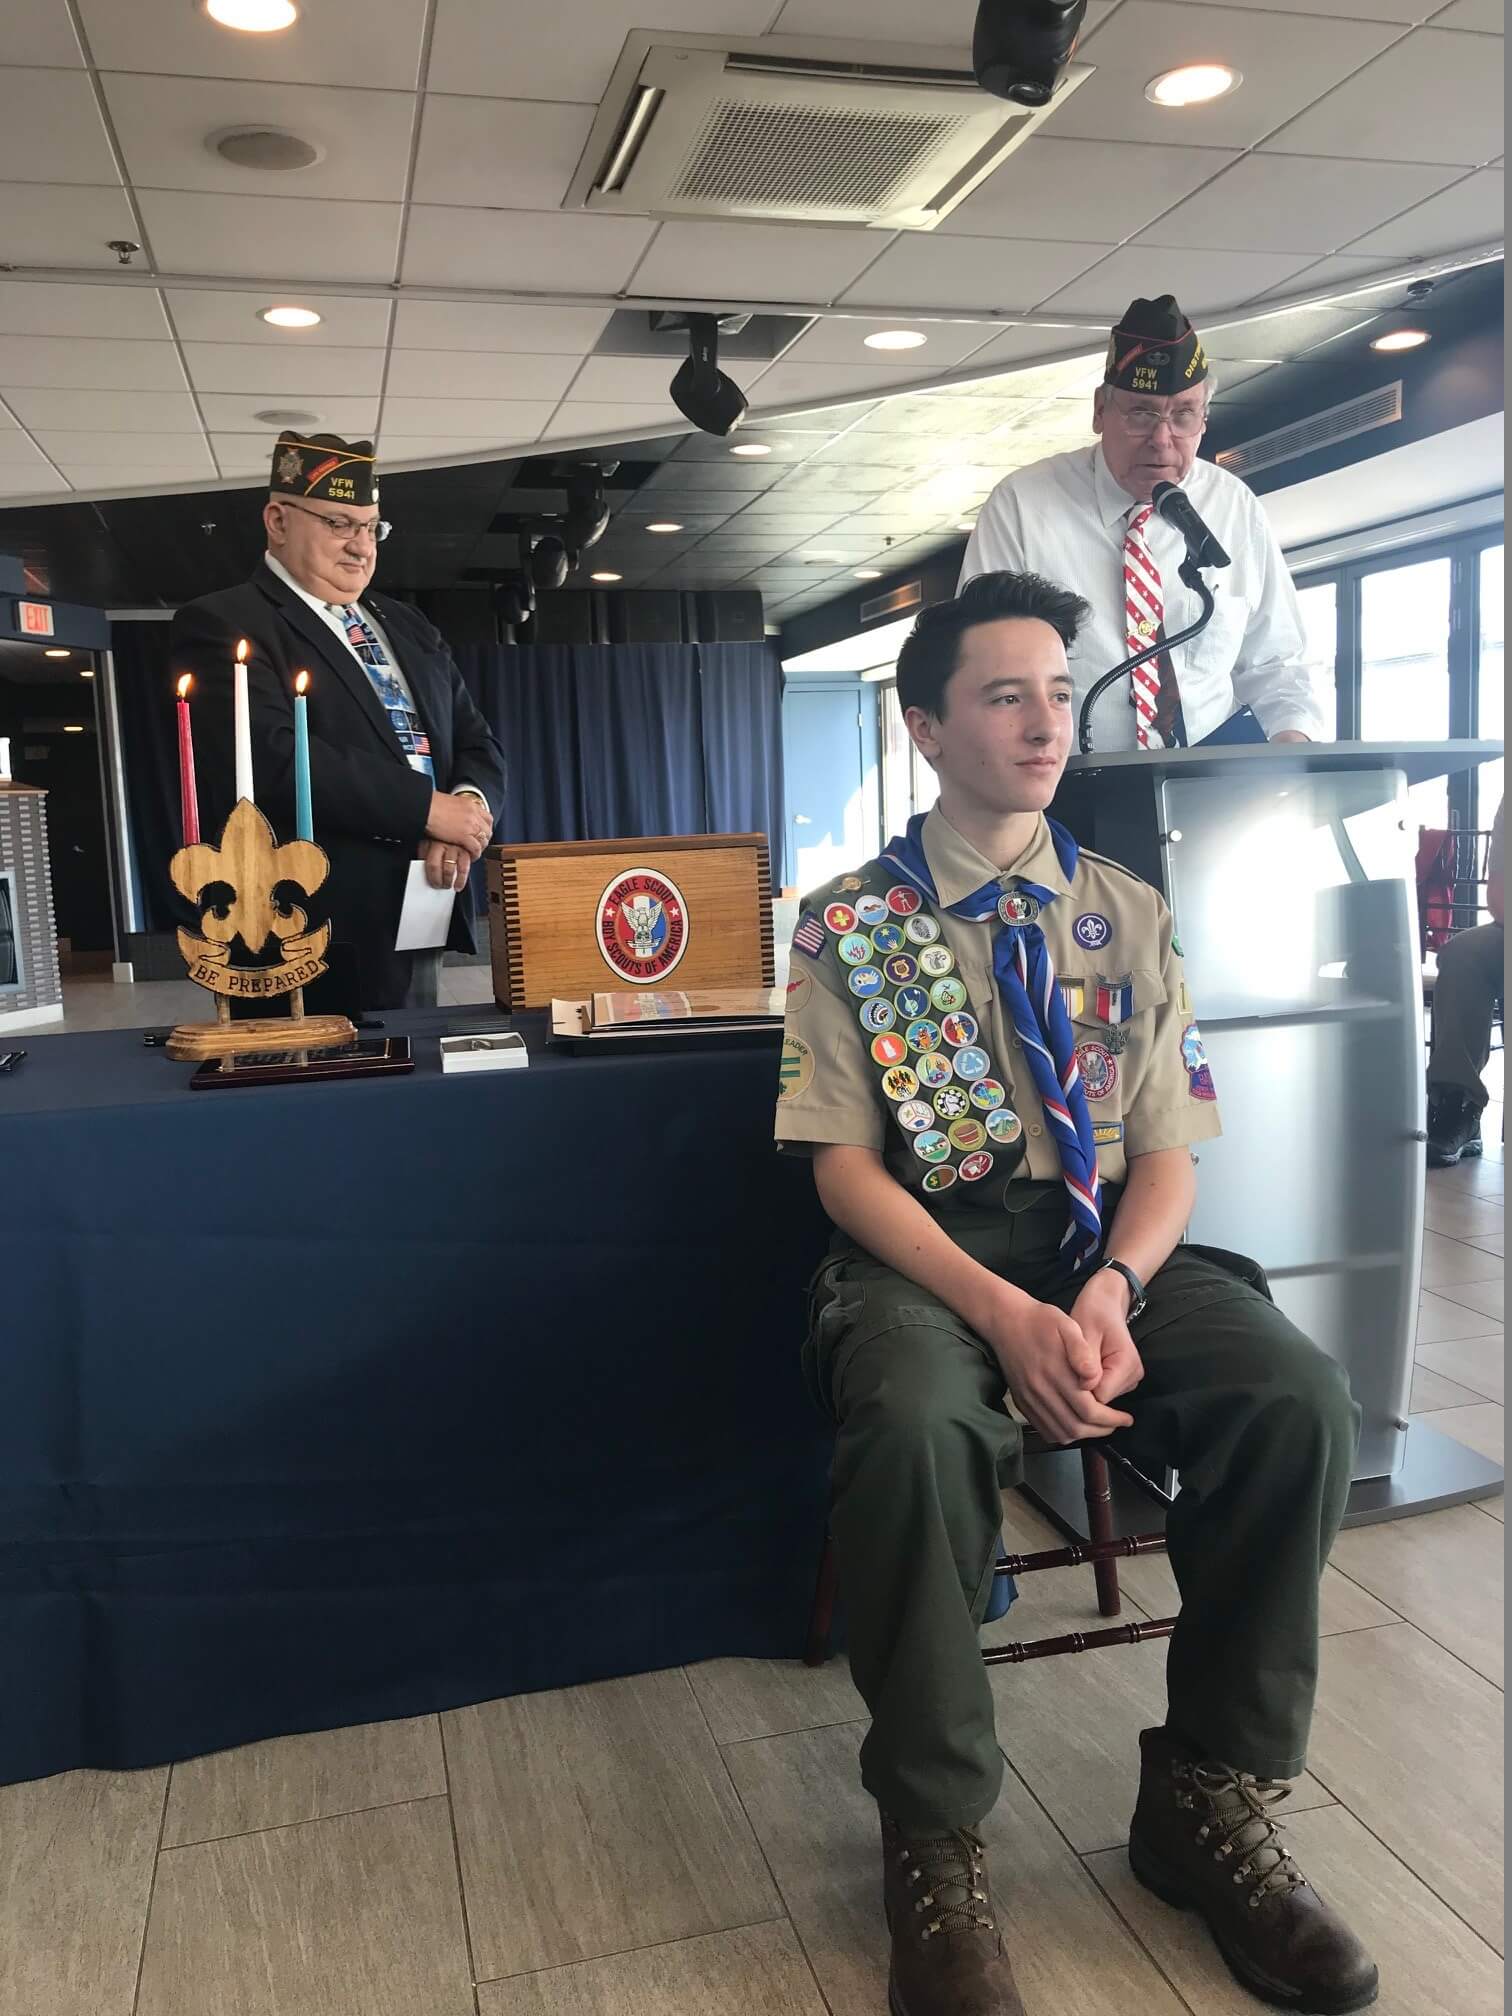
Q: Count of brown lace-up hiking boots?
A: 2